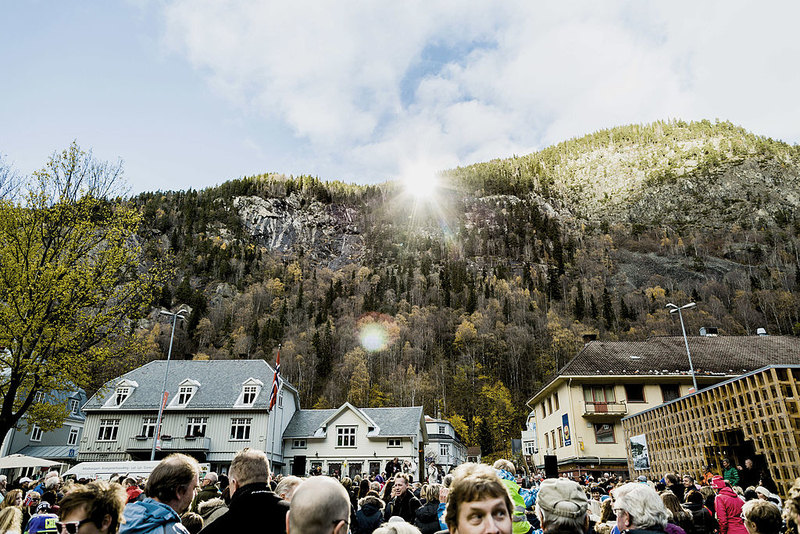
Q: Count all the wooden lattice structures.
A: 1